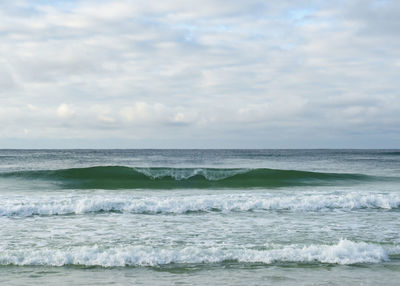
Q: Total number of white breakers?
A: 2